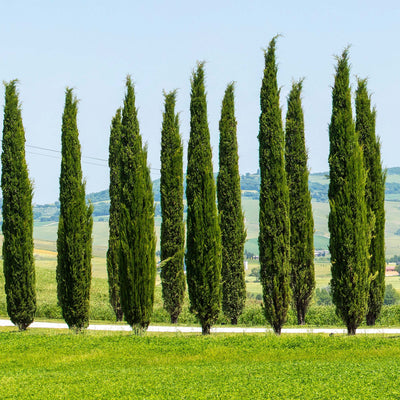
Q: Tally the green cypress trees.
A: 11